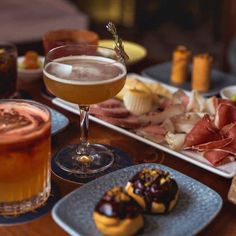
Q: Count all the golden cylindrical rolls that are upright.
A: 2